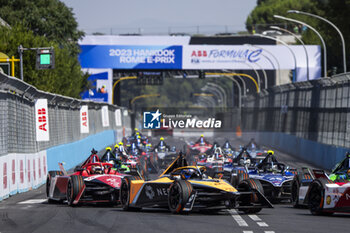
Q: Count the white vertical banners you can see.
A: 4